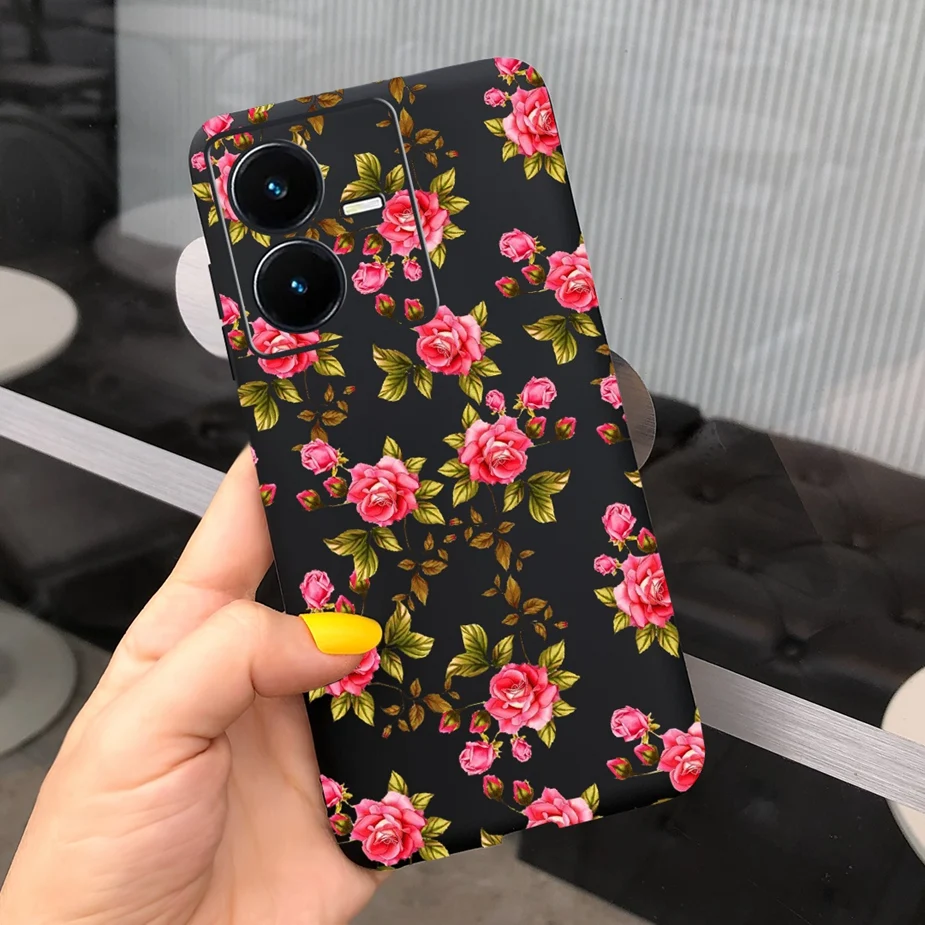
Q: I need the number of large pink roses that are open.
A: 14